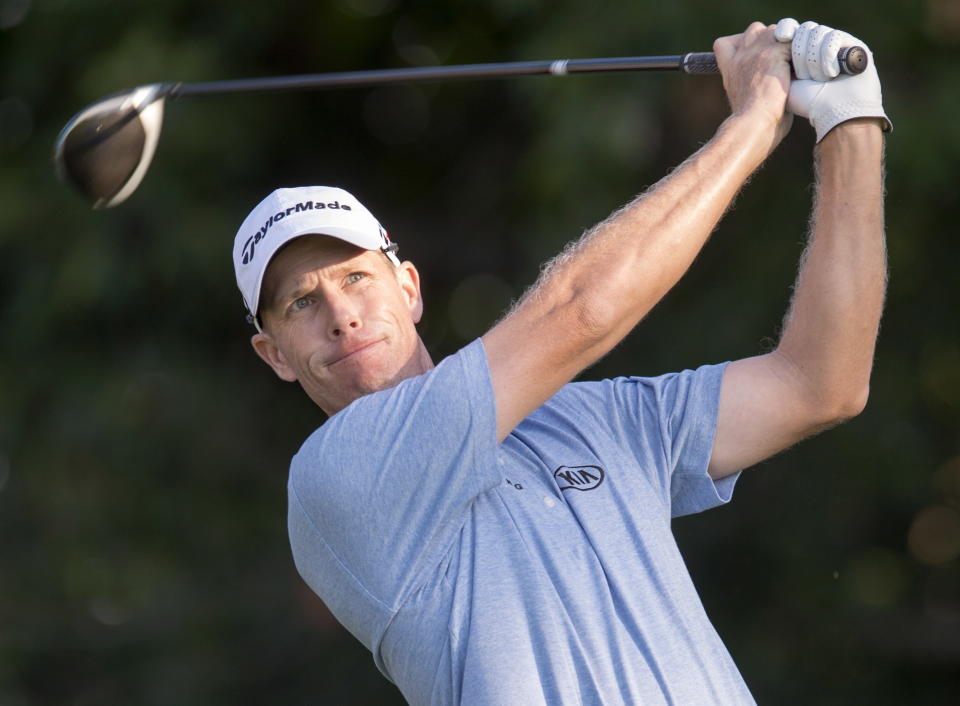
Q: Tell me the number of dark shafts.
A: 1